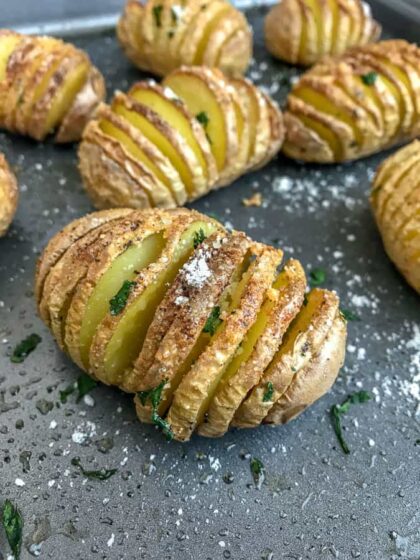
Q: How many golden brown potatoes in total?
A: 8